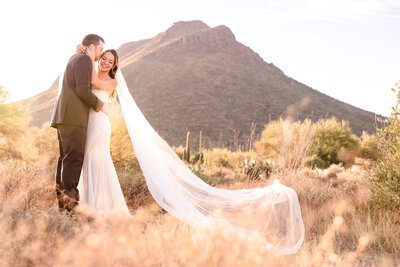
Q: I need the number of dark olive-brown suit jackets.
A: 1